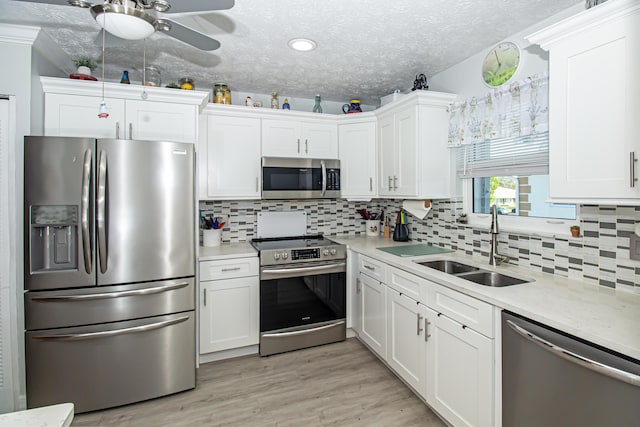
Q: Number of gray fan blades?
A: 3